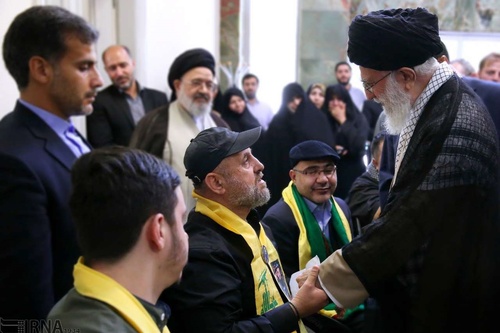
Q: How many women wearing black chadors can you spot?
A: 4